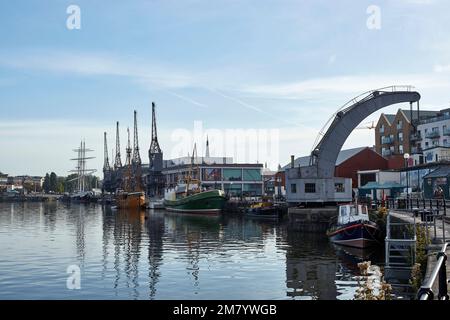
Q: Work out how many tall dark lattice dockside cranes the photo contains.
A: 4